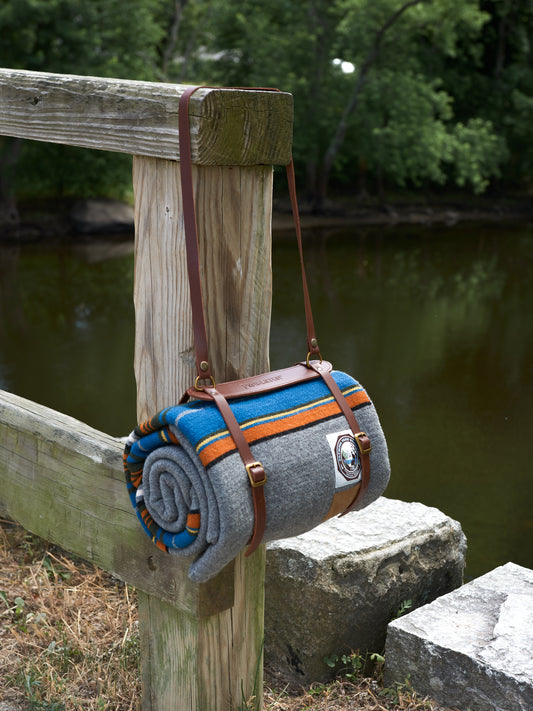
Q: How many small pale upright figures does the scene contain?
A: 0